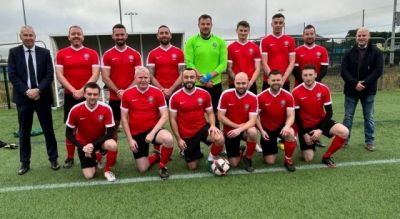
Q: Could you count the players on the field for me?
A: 13